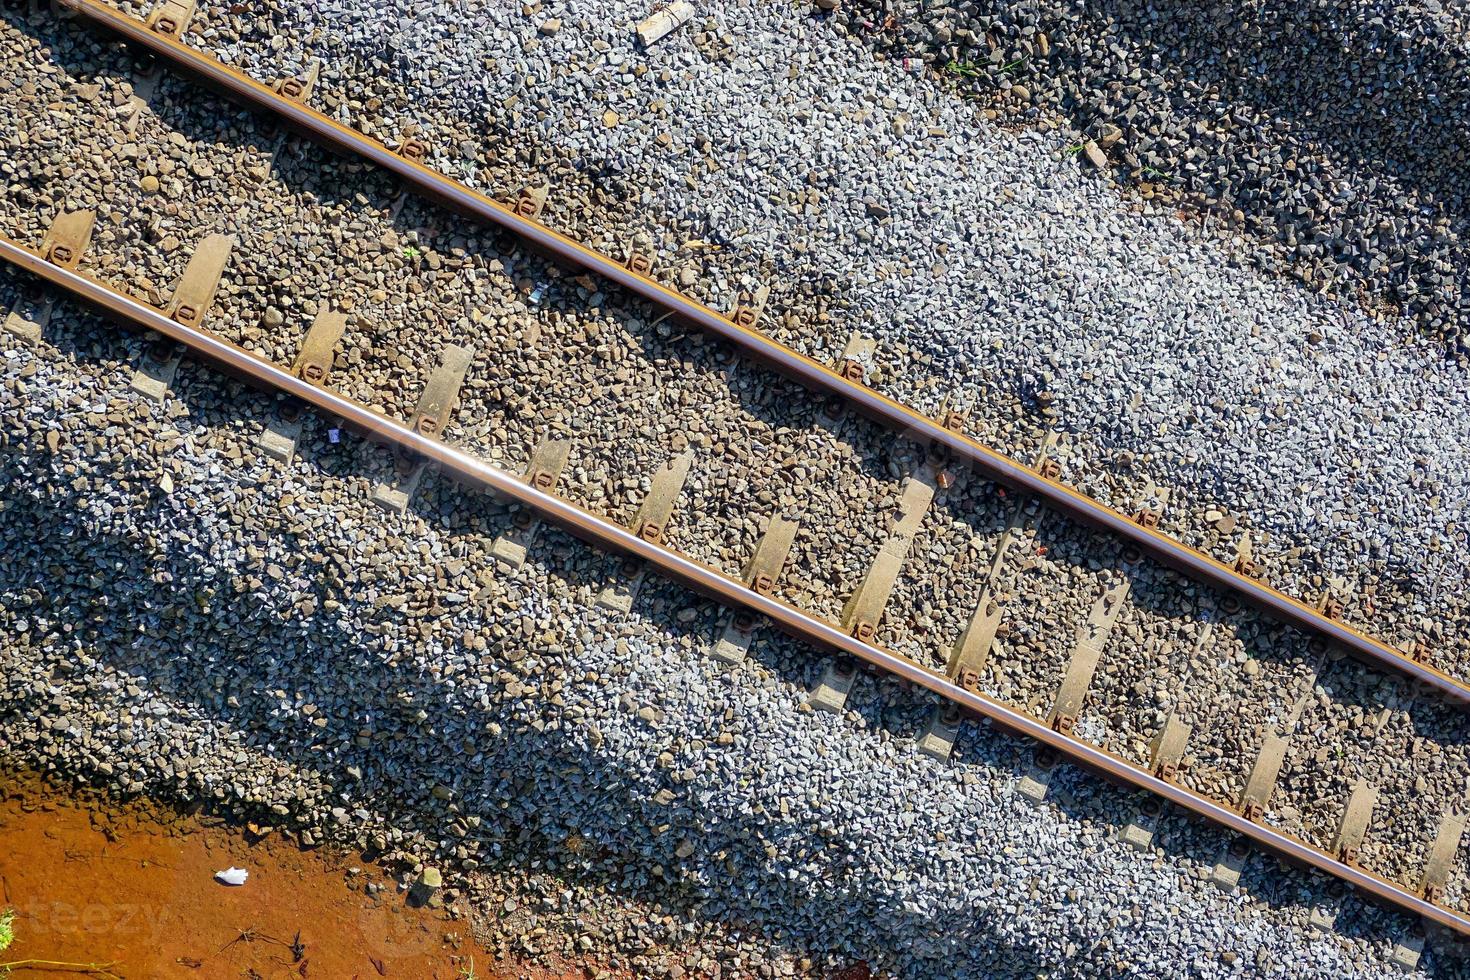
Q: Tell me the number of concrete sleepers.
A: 14